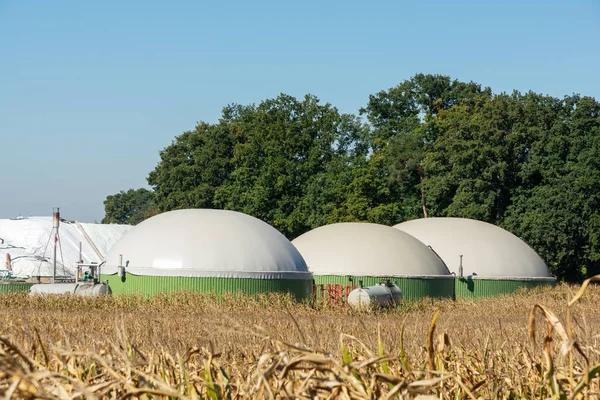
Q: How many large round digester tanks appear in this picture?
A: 3